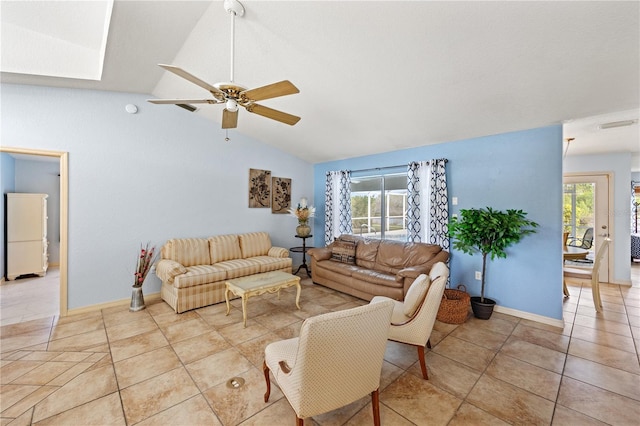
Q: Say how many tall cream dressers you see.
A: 1